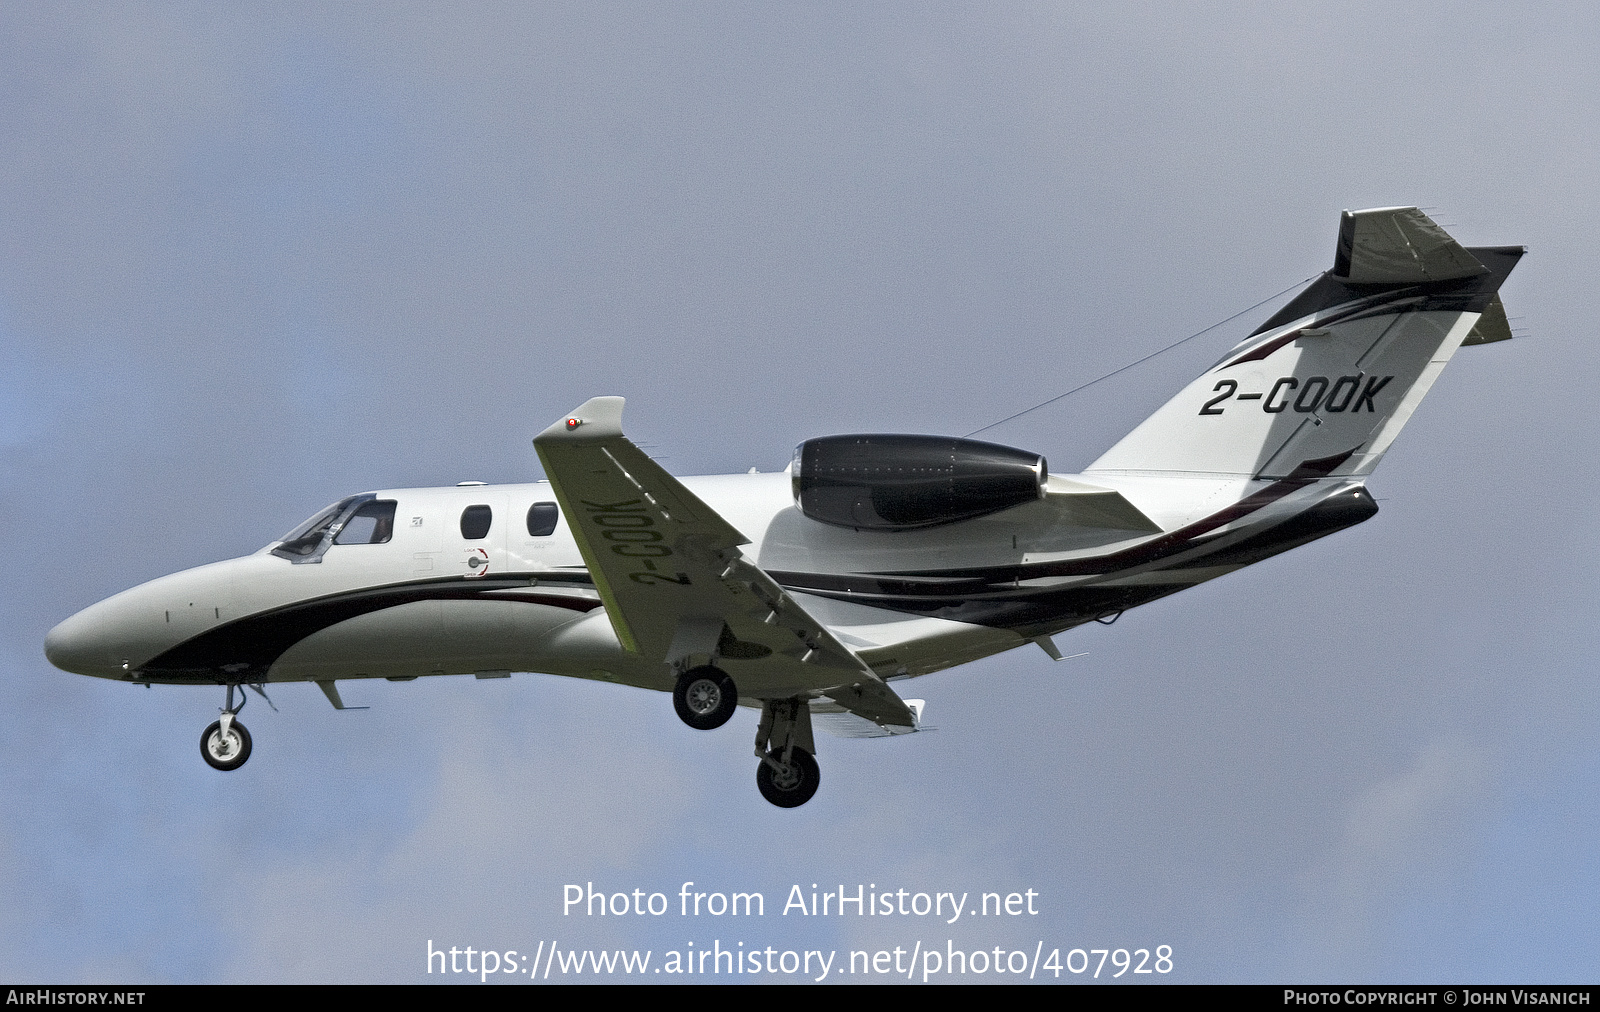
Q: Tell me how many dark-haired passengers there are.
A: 0